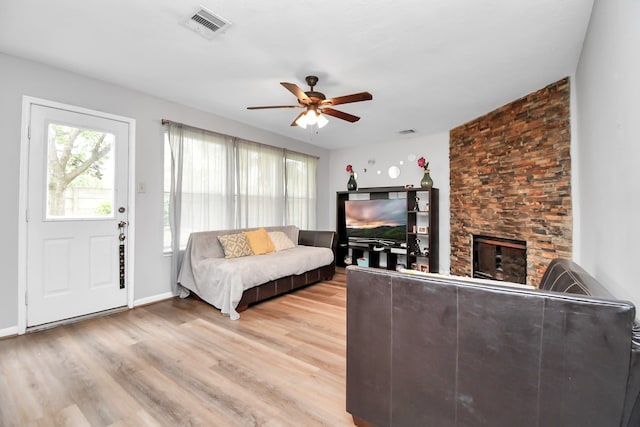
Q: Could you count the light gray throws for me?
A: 1